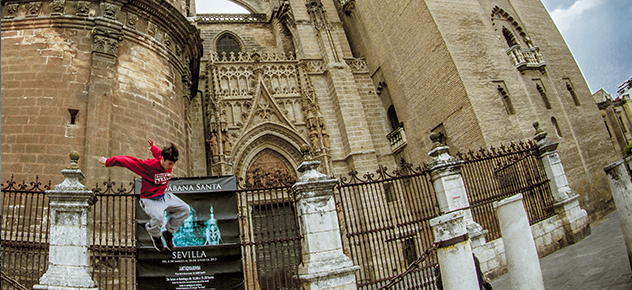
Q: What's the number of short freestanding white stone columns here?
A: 3